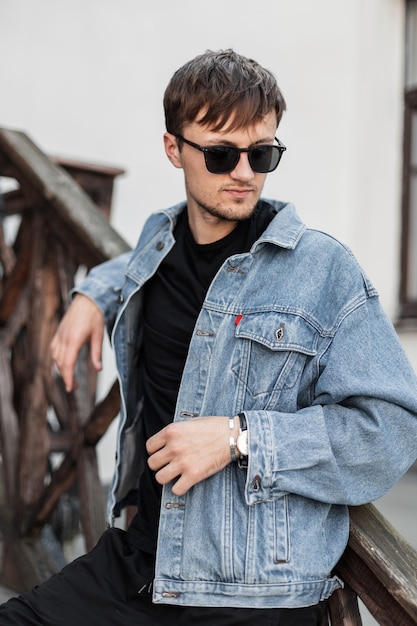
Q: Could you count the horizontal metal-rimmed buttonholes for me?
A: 5